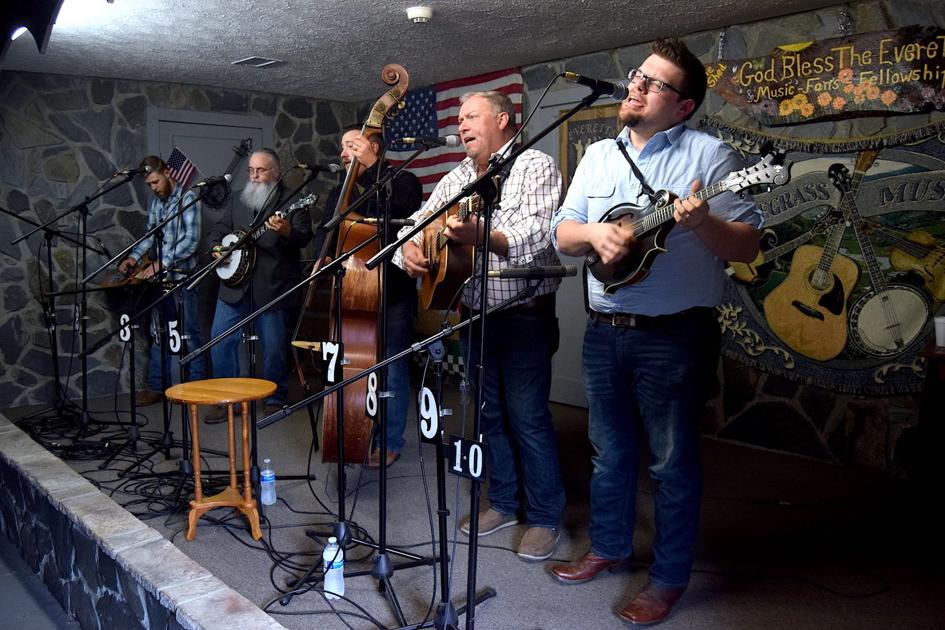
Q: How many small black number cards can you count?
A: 6